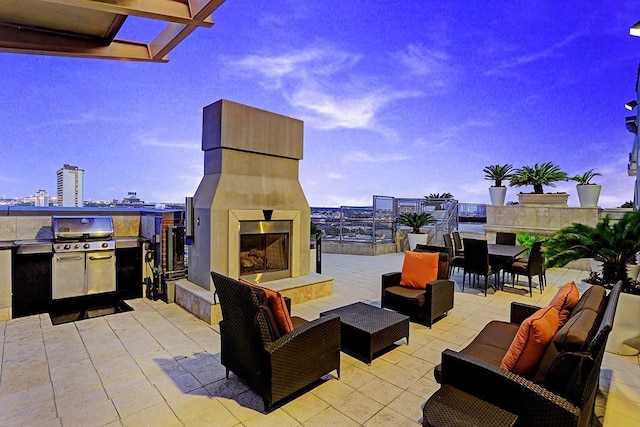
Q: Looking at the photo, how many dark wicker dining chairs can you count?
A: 6